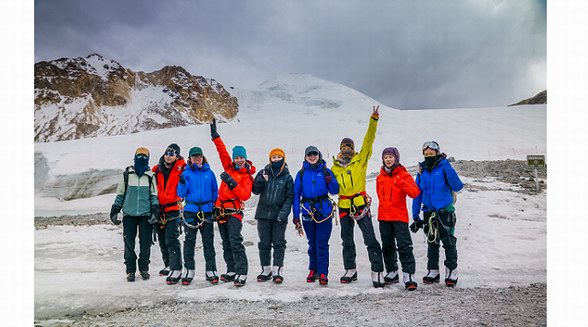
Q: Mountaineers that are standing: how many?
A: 9